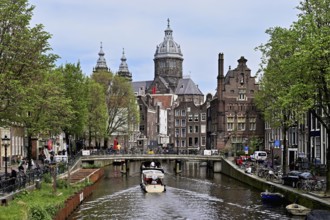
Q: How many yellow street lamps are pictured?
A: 0